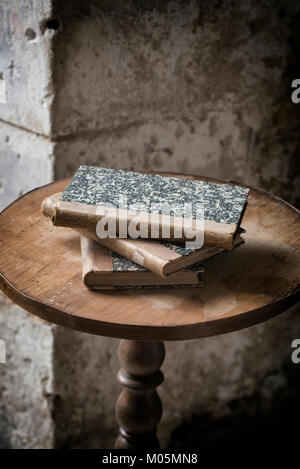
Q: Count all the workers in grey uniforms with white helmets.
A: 0